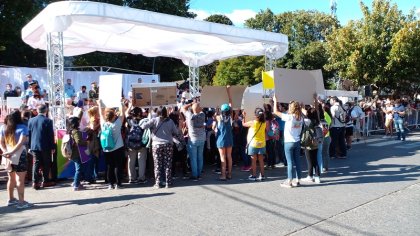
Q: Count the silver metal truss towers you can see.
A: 3